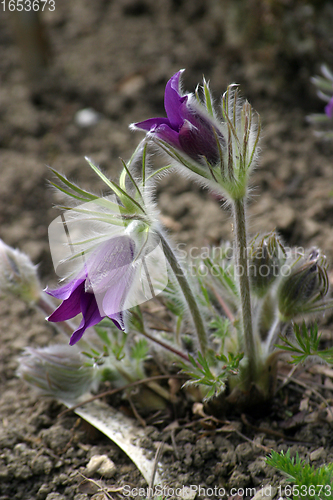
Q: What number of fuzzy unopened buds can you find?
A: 4